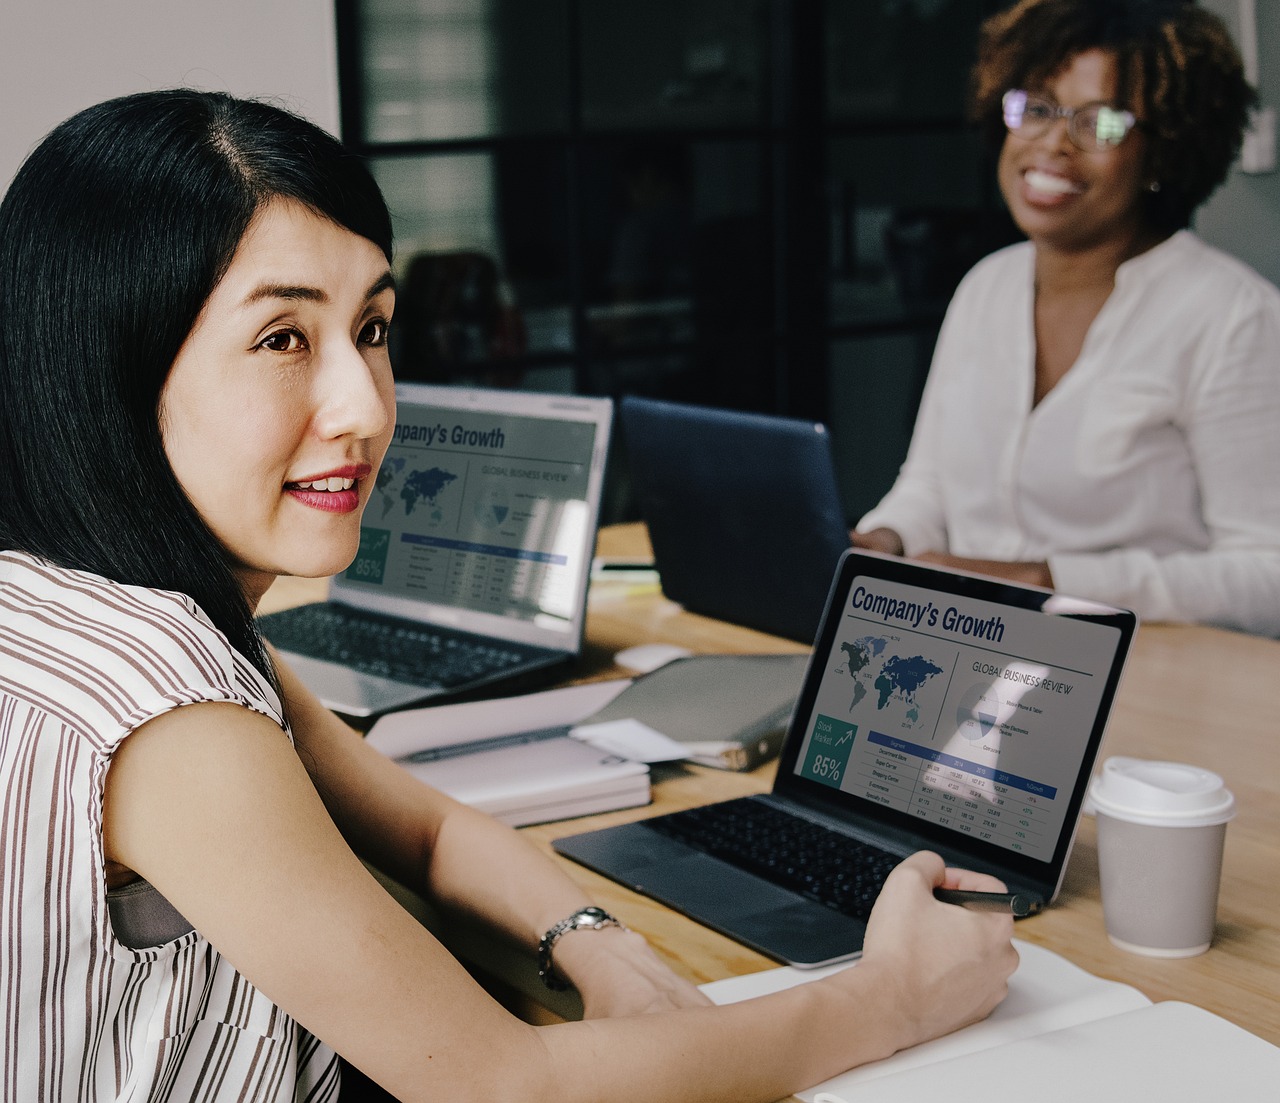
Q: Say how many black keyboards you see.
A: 2